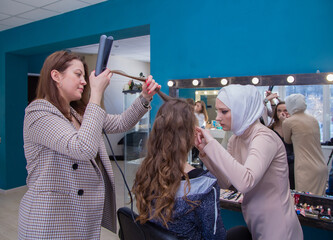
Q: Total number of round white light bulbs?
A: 6